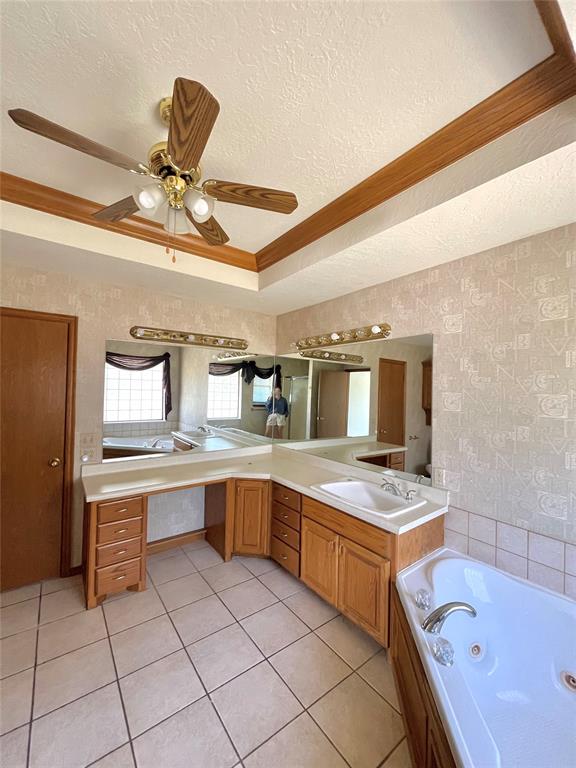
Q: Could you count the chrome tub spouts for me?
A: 1